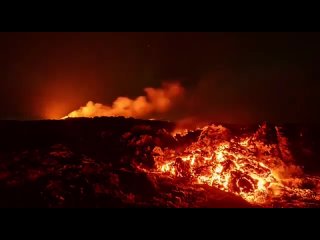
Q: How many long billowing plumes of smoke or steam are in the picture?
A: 1